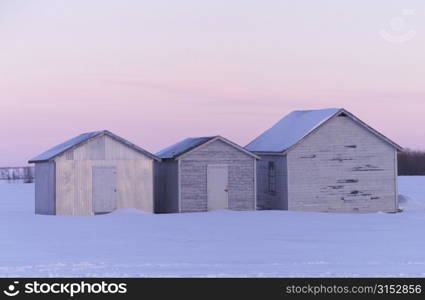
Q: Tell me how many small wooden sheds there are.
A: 3